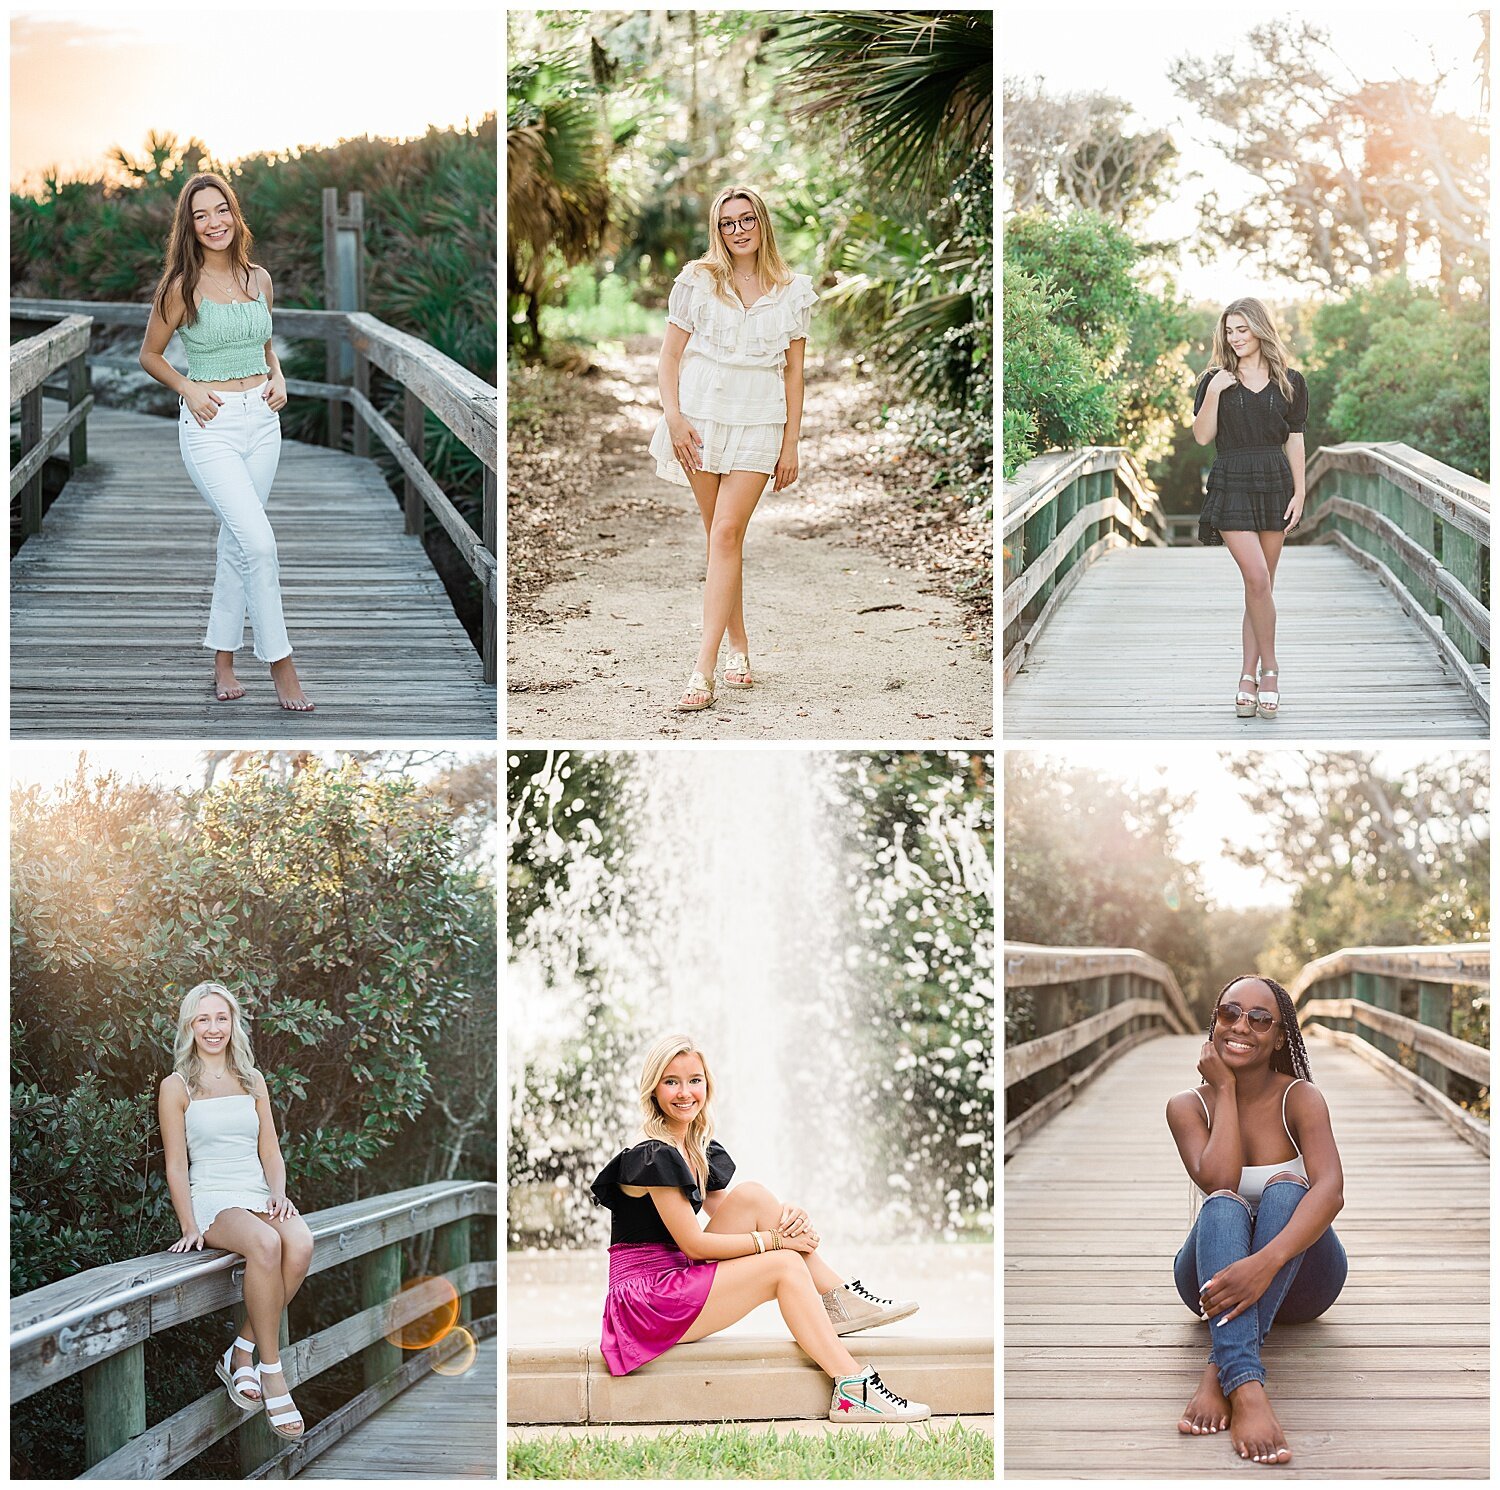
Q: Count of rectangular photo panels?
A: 6